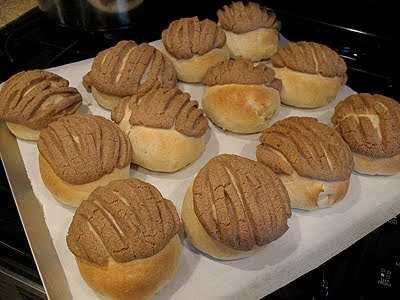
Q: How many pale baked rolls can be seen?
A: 12